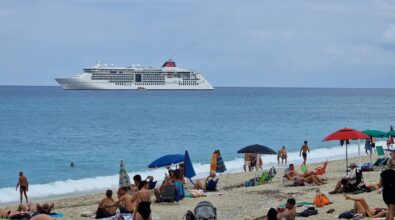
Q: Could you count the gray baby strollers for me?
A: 1